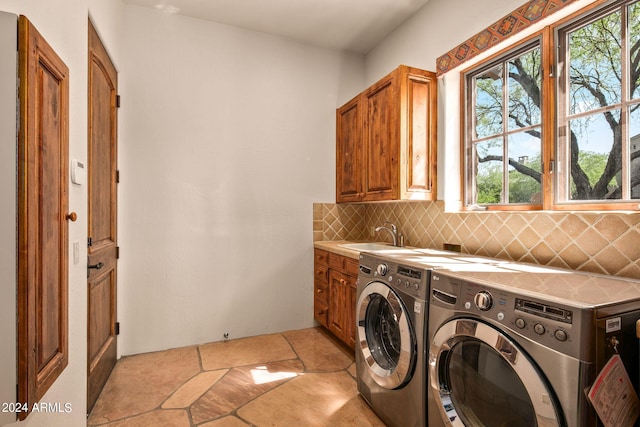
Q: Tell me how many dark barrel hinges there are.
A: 4